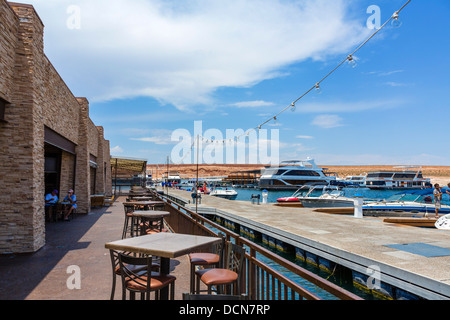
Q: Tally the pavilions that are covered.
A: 1